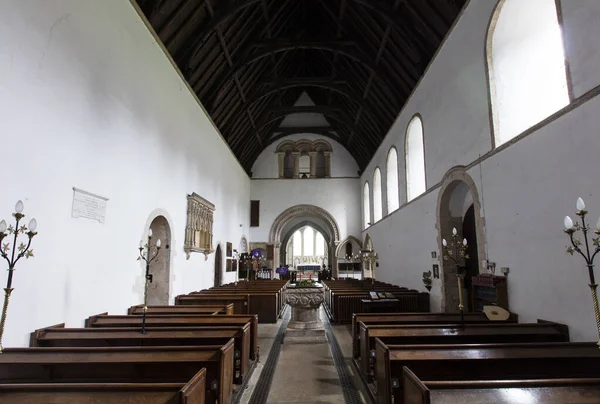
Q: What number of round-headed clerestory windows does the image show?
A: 5